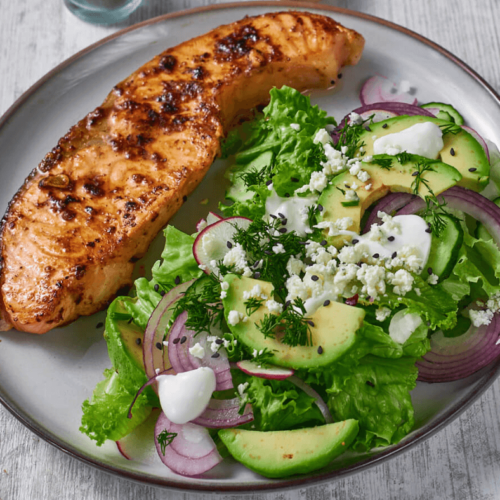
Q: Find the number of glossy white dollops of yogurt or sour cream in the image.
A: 4